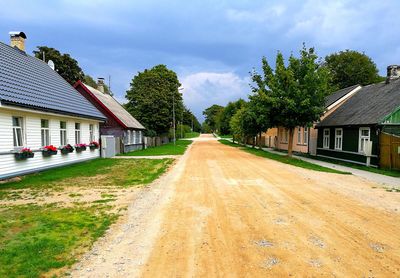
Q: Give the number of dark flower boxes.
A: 5